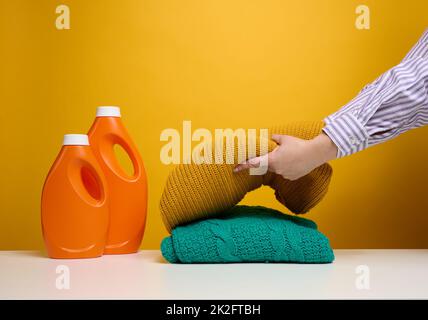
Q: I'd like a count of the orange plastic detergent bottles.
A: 2